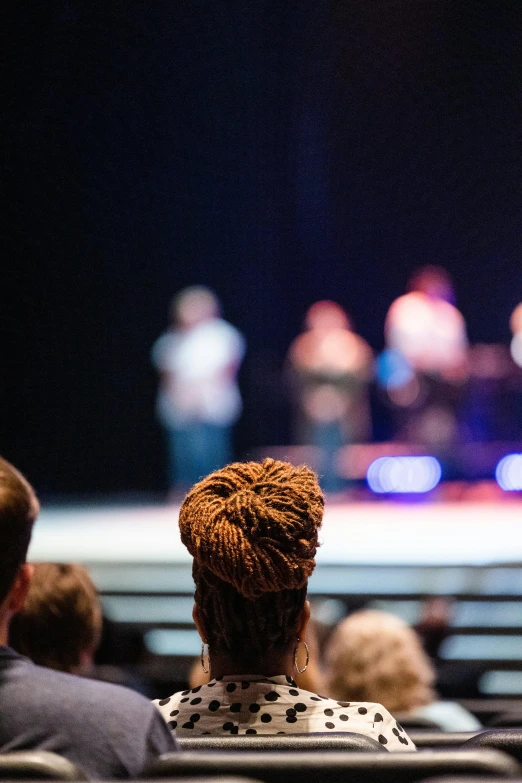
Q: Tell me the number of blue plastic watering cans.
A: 0